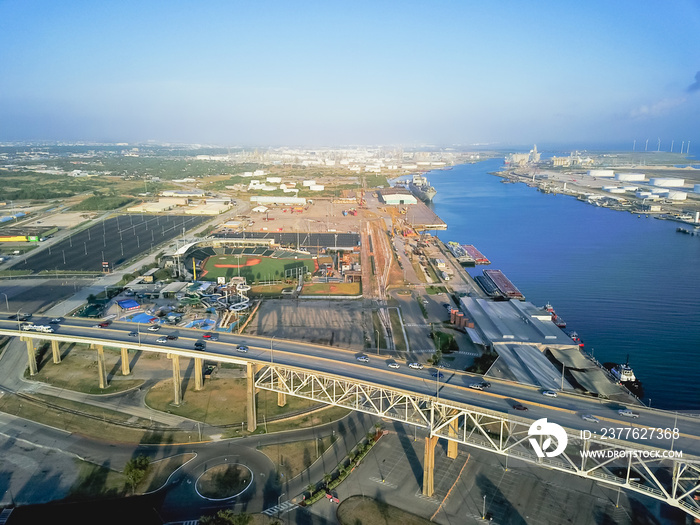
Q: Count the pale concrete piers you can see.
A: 10